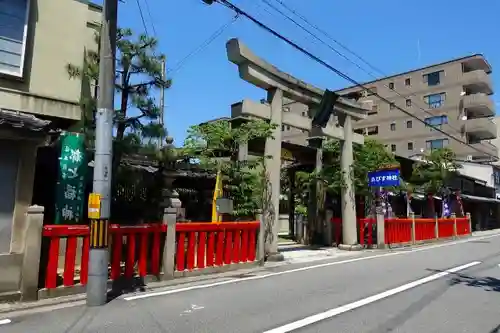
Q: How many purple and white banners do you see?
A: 2